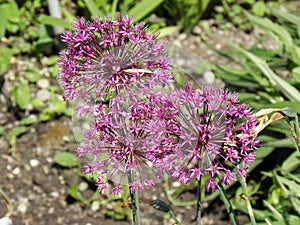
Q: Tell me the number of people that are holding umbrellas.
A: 0